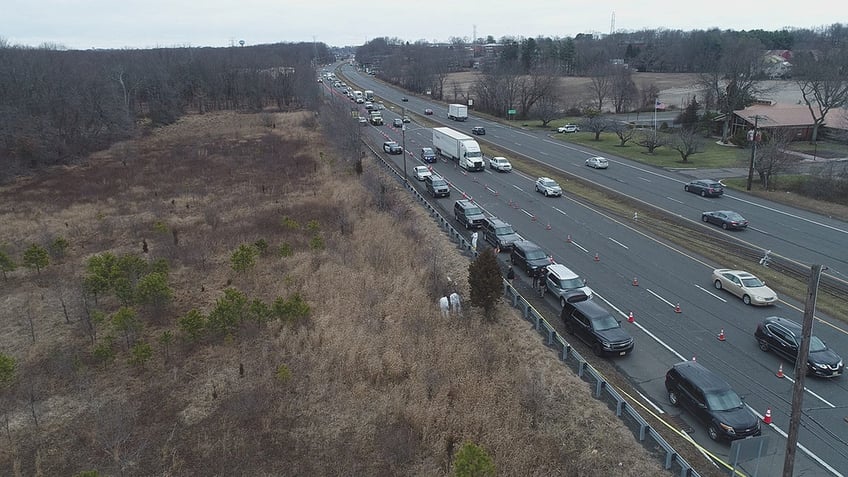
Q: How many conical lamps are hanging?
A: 0